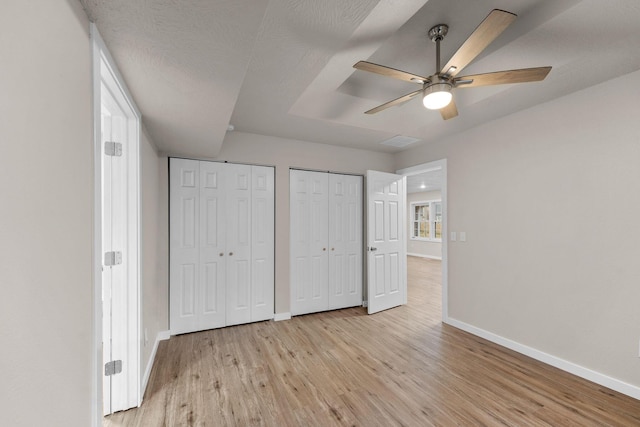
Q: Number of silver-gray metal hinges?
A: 3